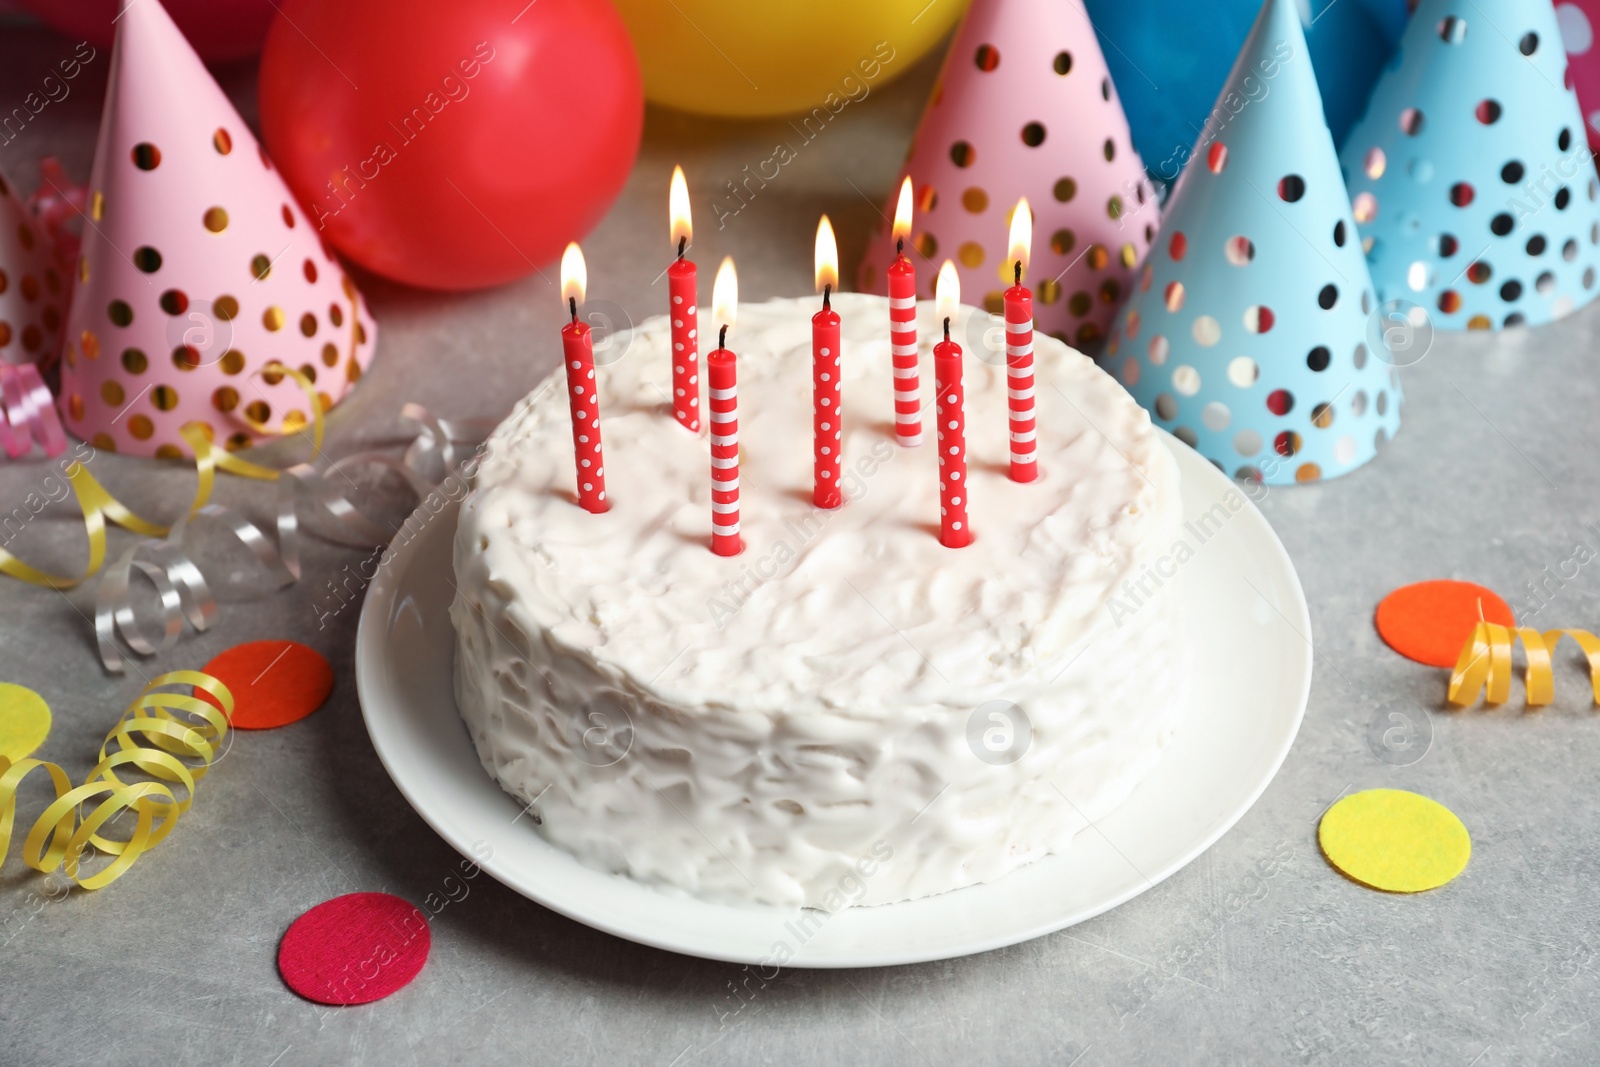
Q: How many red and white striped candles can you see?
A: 3